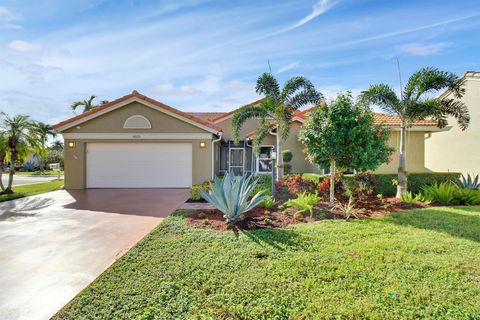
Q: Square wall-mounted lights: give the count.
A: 2